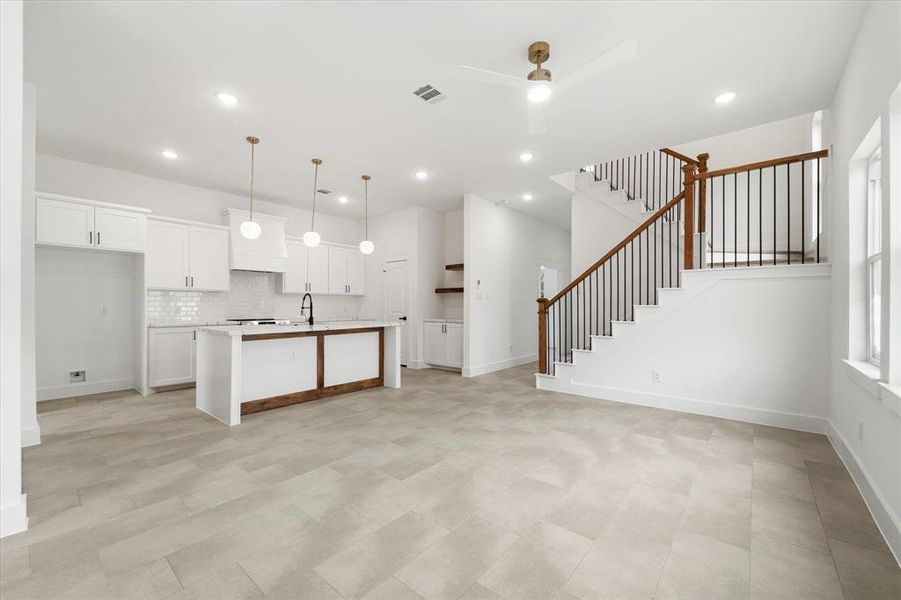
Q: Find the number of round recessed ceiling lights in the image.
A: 7